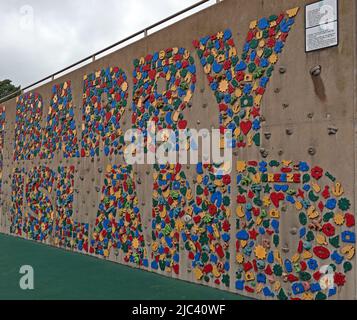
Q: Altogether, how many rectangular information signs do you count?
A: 1